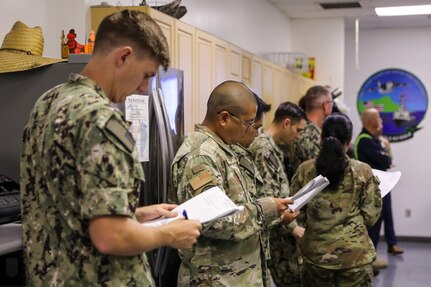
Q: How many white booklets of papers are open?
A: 3